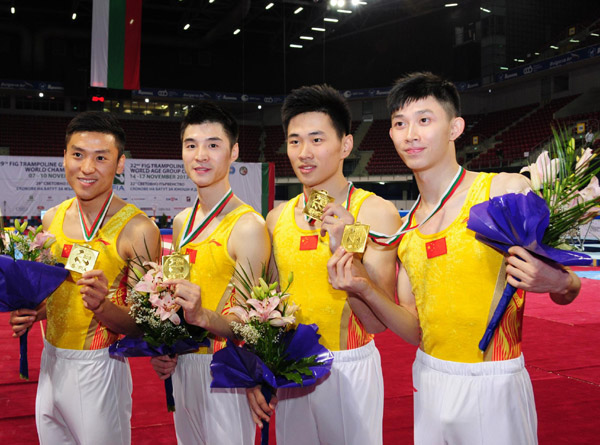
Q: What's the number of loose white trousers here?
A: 4